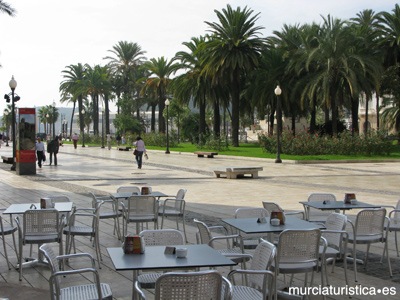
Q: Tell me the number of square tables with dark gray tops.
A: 5